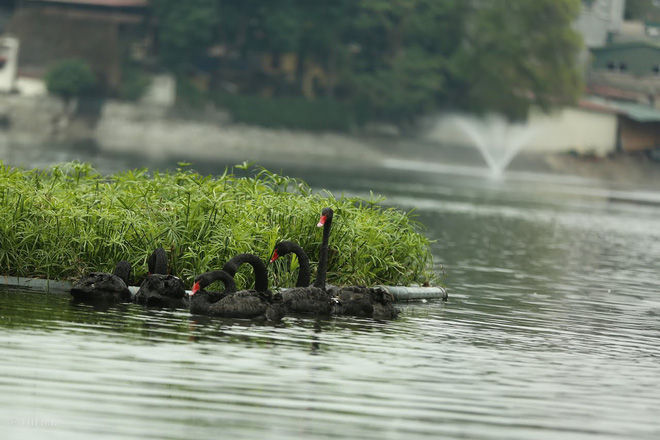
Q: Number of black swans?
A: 6